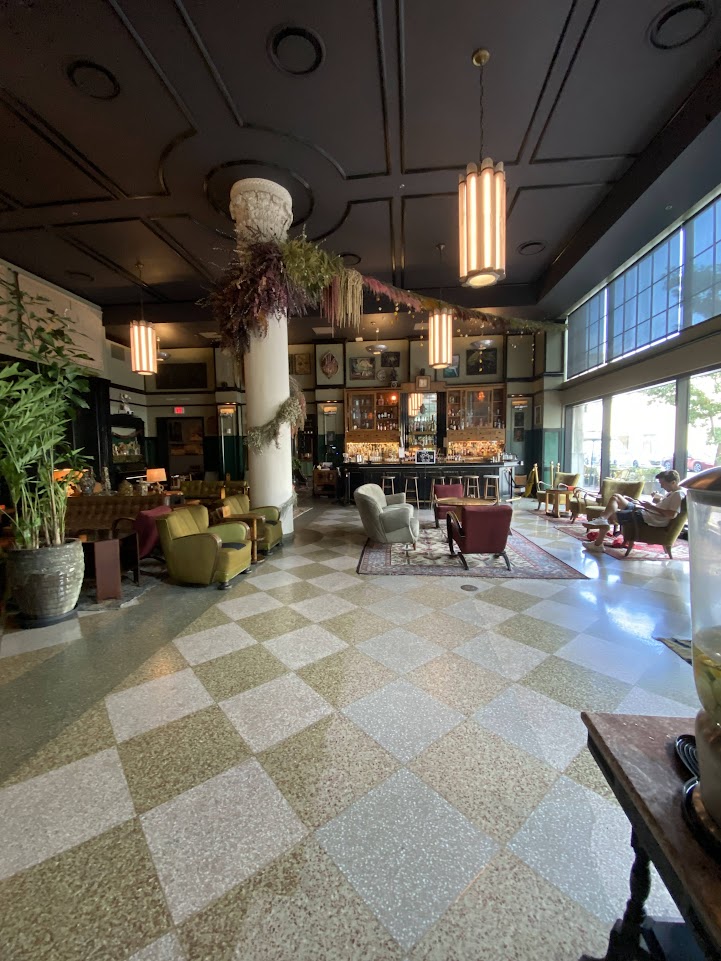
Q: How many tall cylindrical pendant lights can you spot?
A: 3